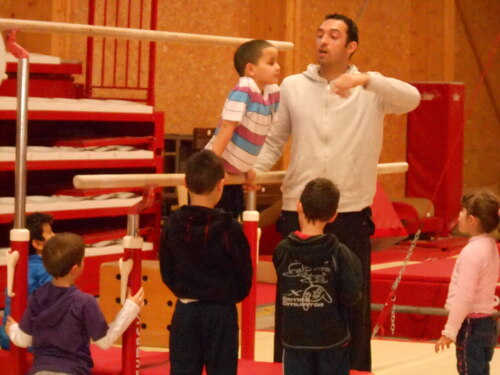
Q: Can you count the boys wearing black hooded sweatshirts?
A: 2